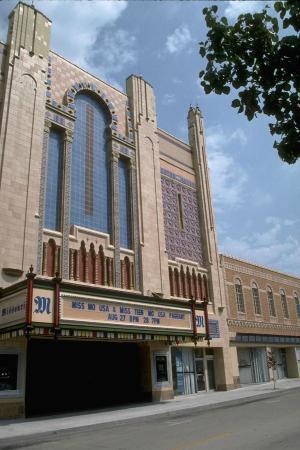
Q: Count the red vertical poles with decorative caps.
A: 4